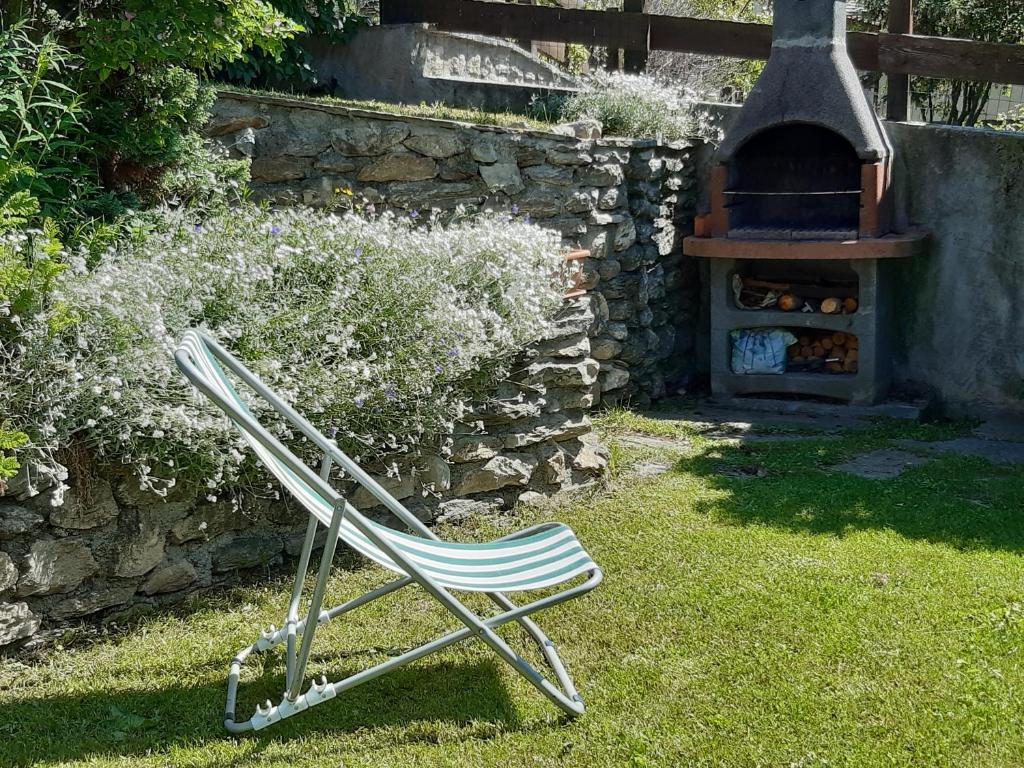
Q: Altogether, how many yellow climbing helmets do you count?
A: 0